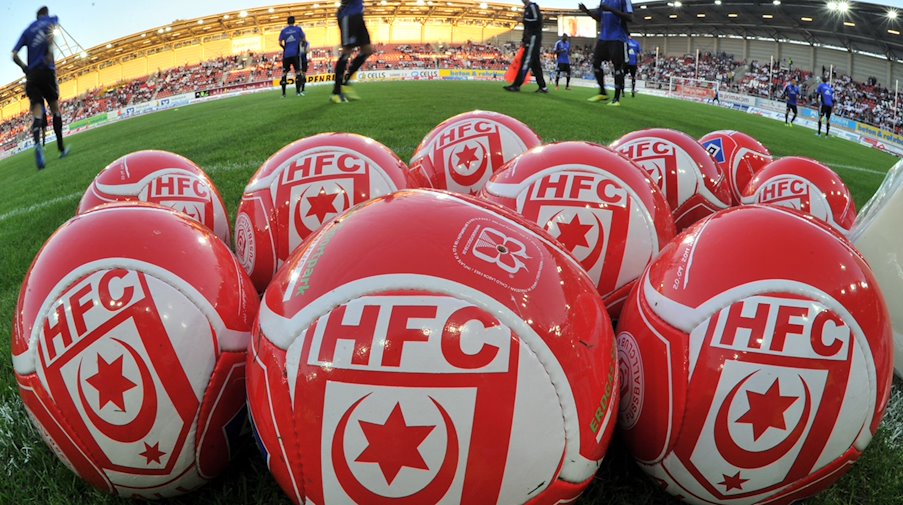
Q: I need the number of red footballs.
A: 10